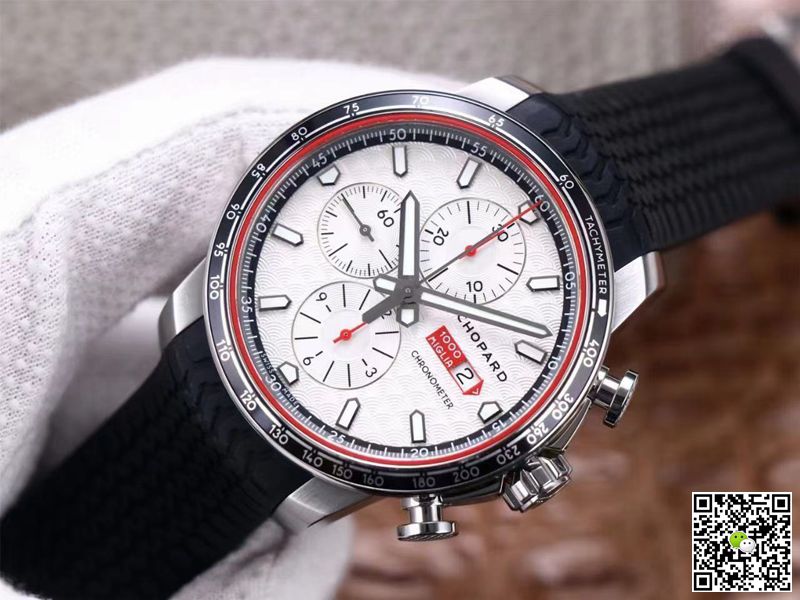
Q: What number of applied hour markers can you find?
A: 12